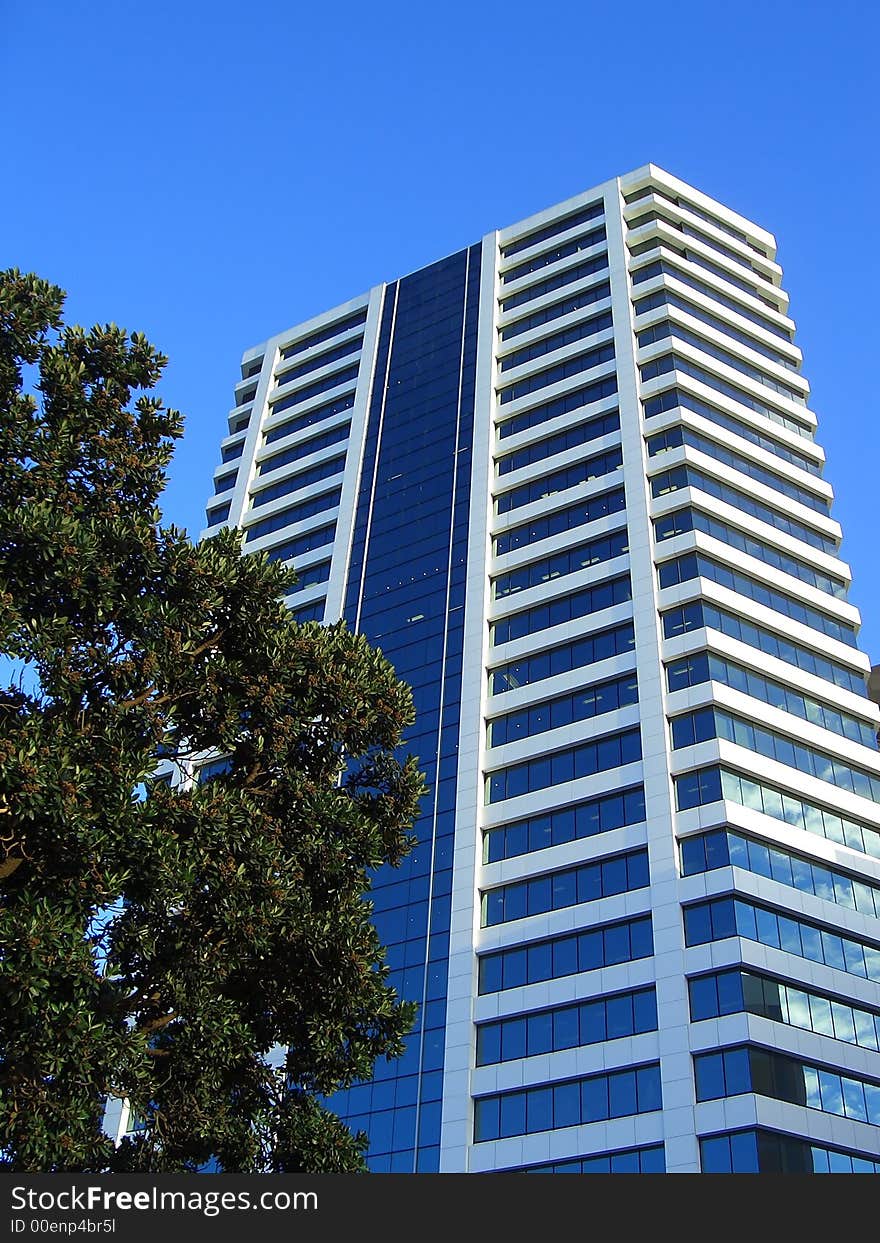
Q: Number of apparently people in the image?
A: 0